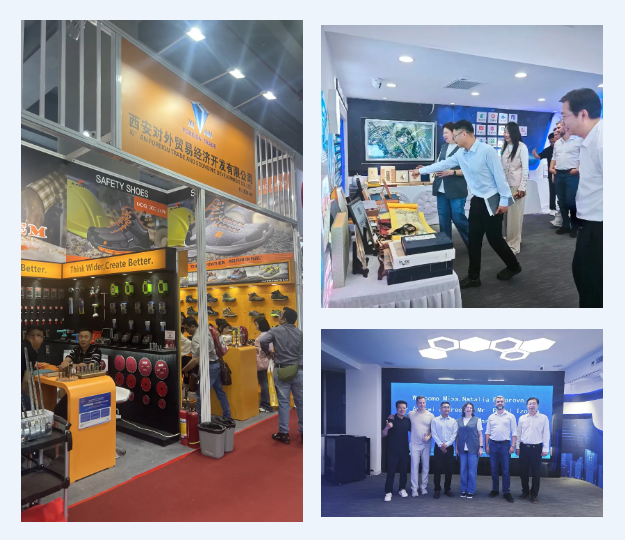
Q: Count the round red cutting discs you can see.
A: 11